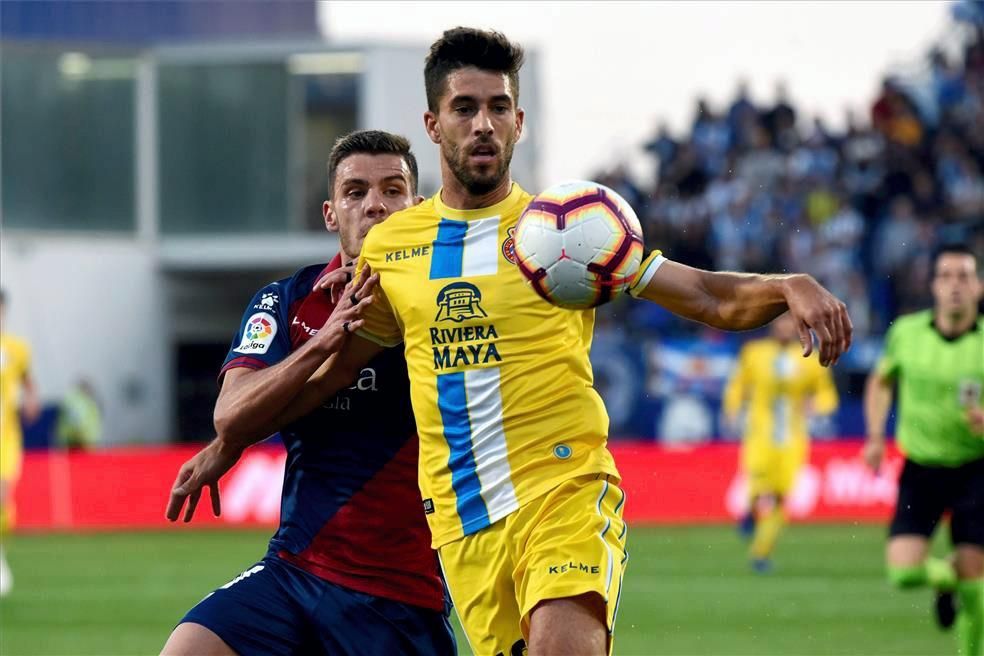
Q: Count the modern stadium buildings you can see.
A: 1